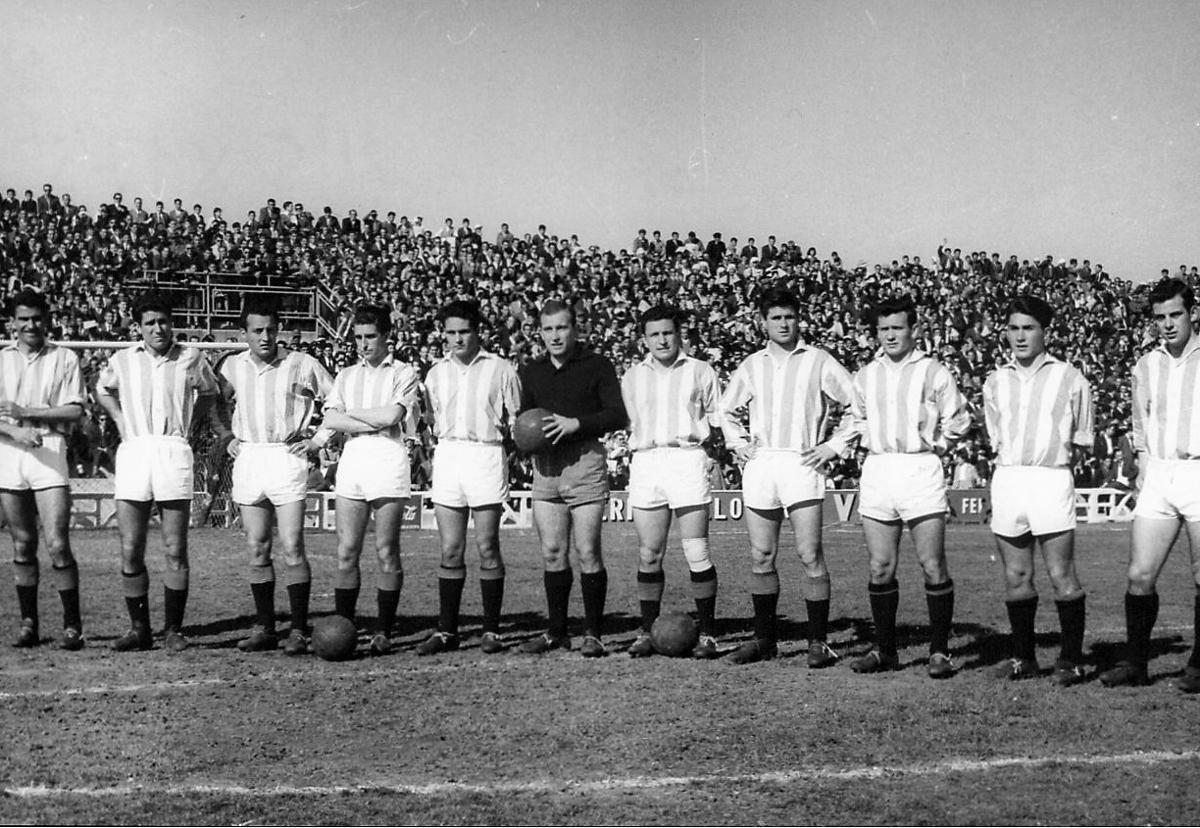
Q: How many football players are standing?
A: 11